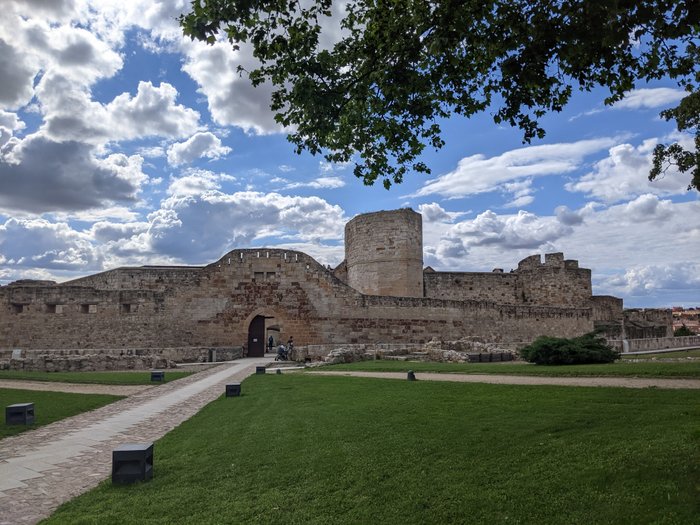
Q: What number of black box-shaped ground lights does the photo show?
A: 5